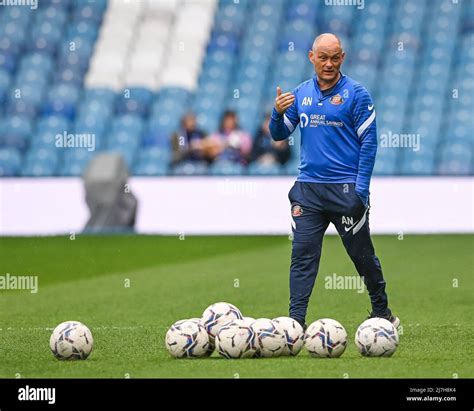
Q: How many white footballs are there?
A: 10